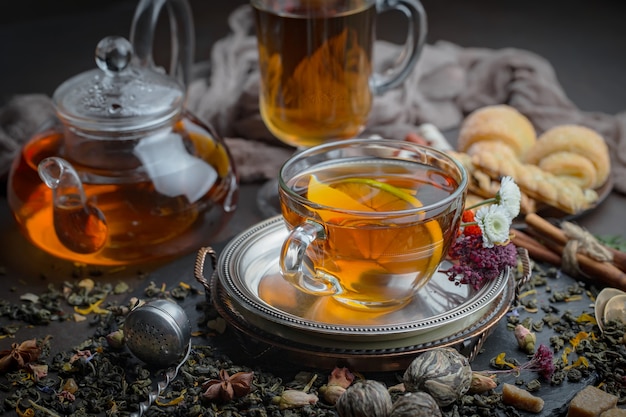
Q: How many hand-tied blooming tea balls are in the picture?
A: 3